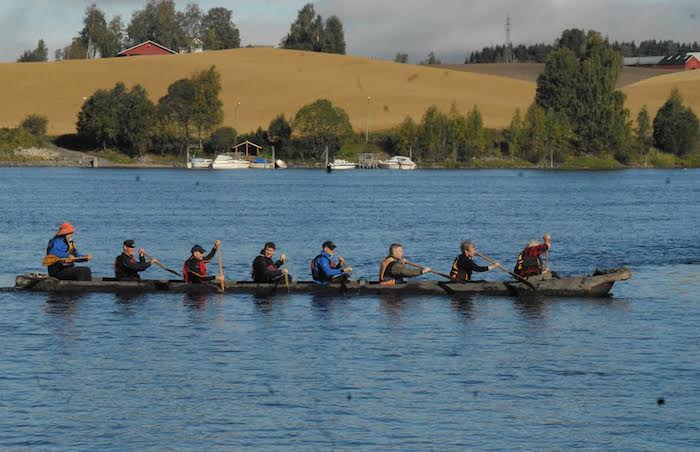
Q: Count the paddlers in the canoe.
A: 8